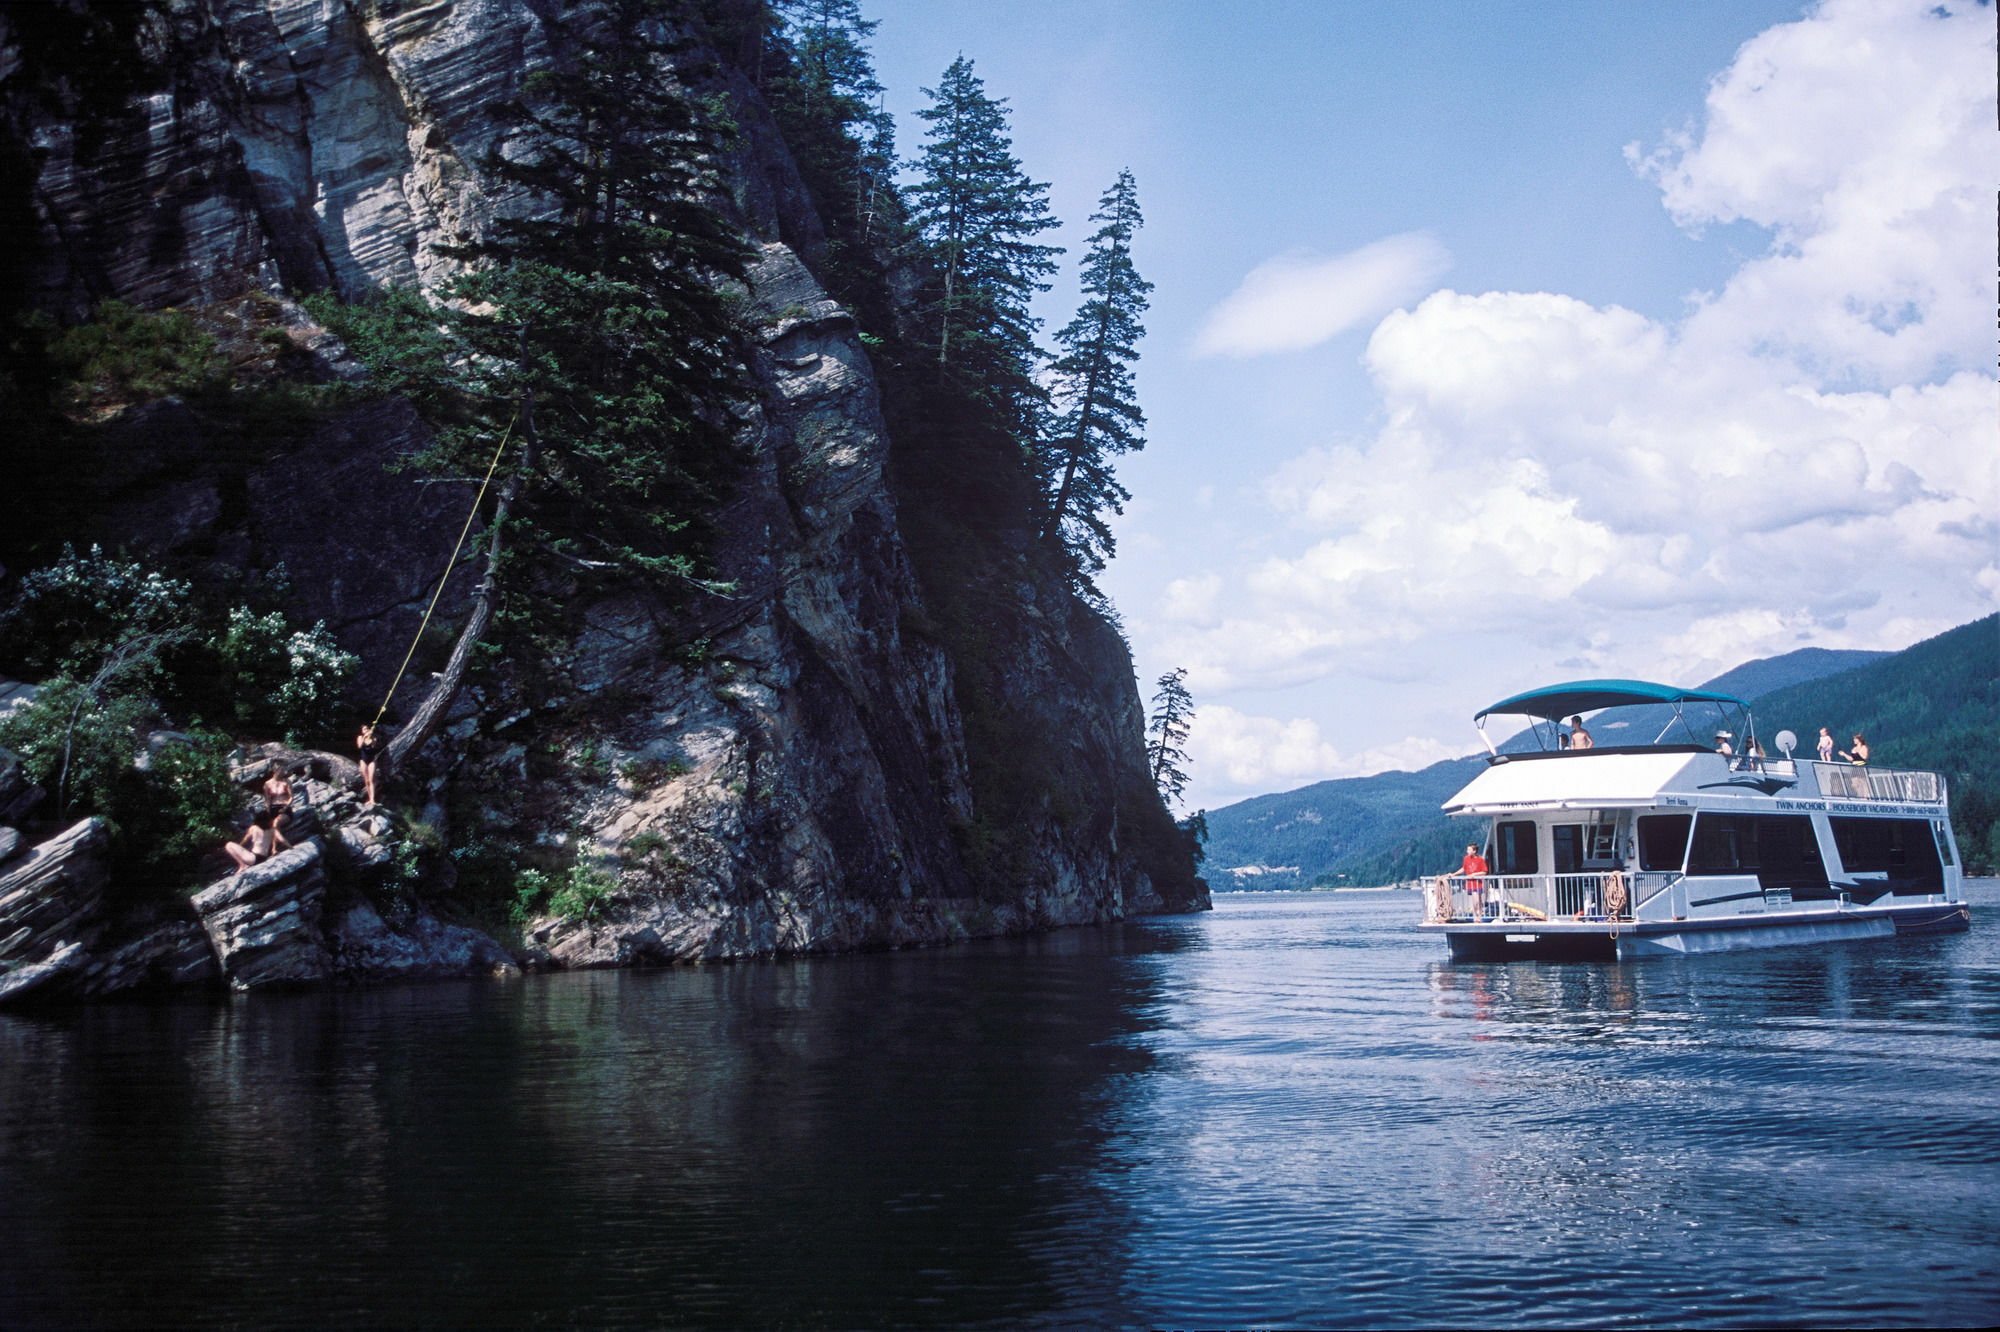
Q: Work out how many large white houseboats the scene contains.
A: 1